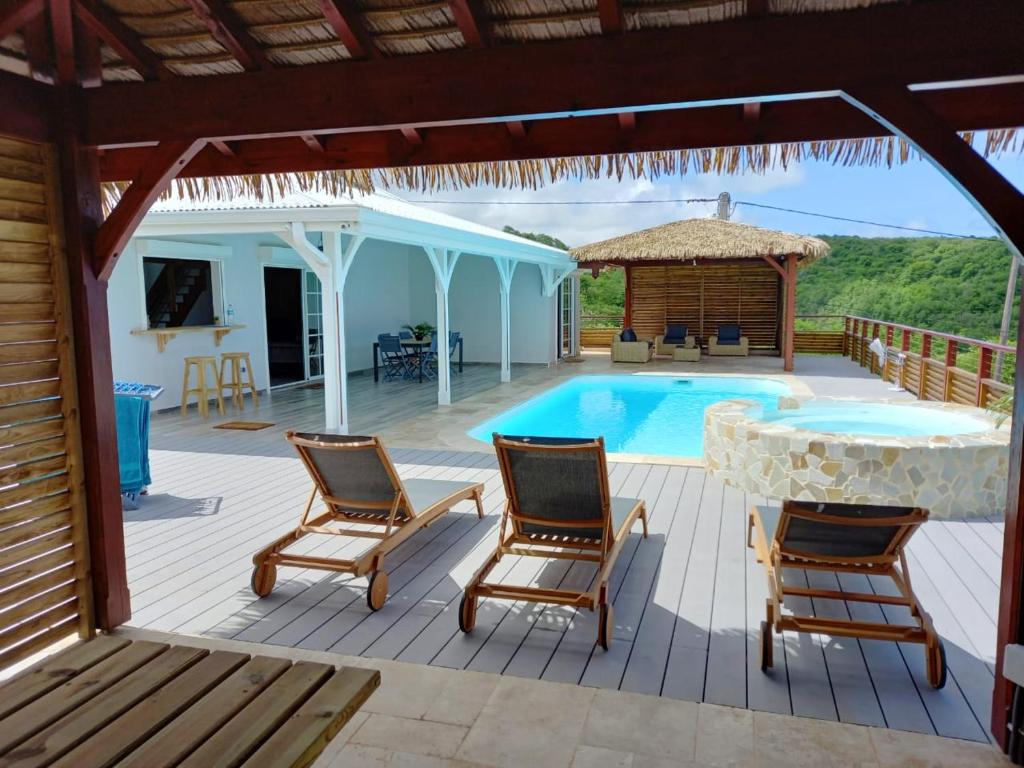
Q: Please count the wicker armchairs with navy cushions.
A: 3